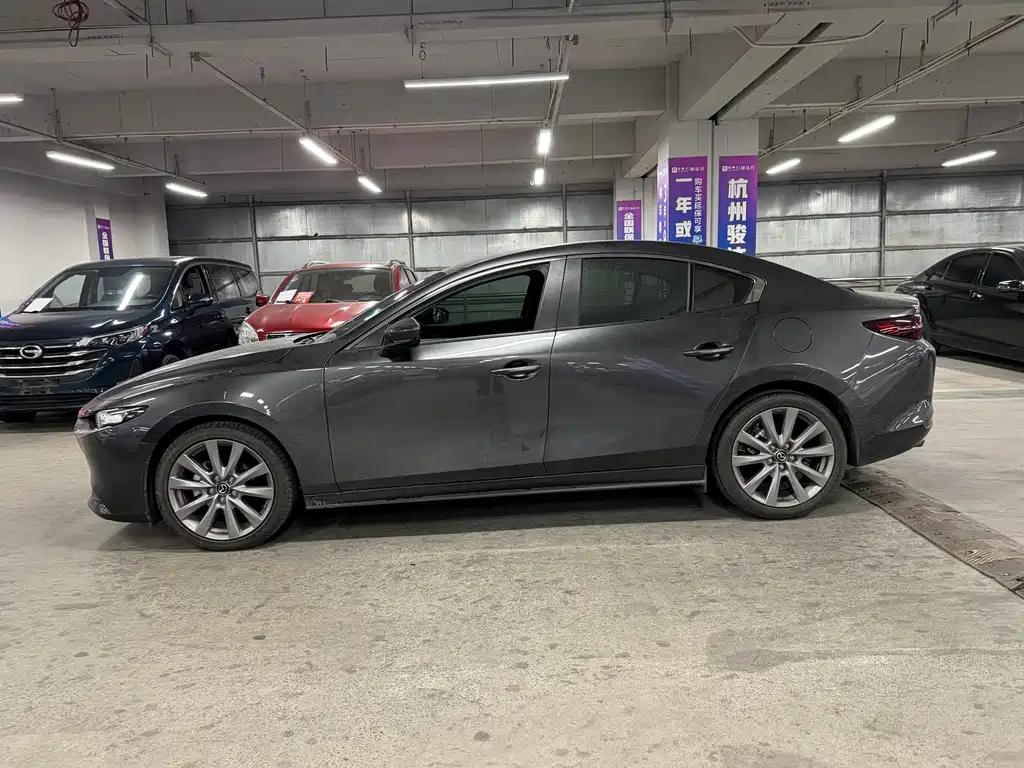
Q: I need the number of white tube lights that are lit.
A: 11